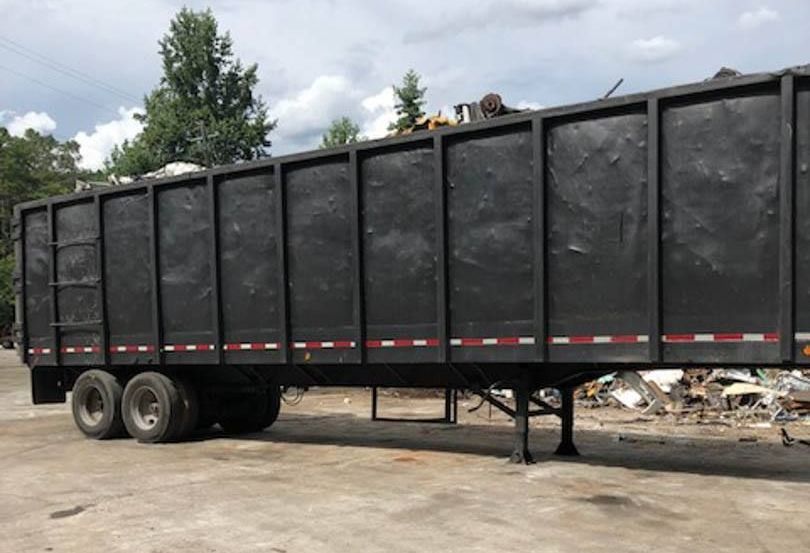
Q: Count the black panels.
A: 11